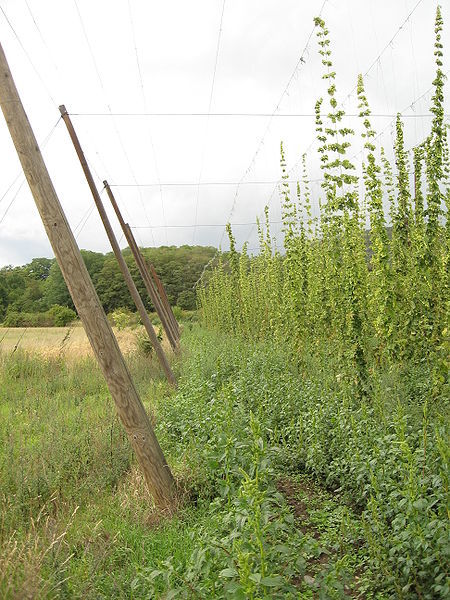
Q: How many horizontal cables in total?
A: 3